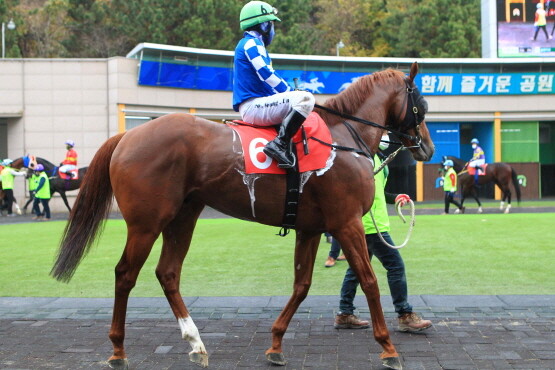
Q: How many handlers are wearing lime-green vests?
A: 5